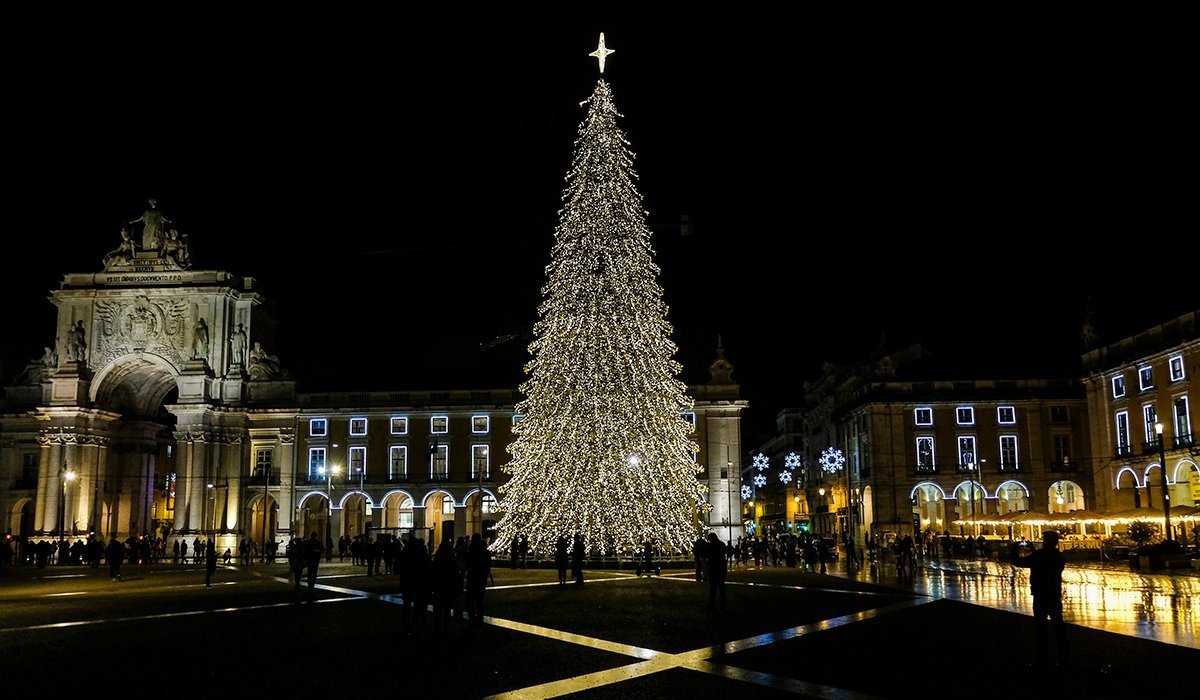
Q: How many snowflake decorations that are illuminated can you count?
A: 6